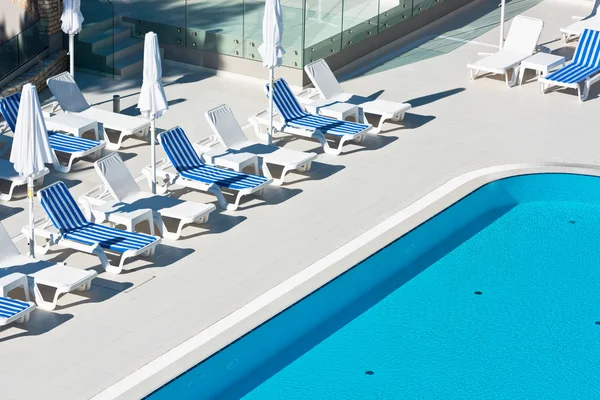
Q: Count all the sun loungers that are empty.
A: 14